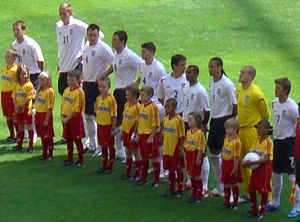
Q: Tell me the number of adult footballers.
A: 10